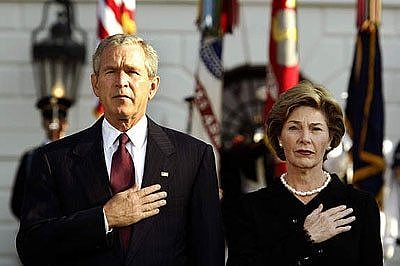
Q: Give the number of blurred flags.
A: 4